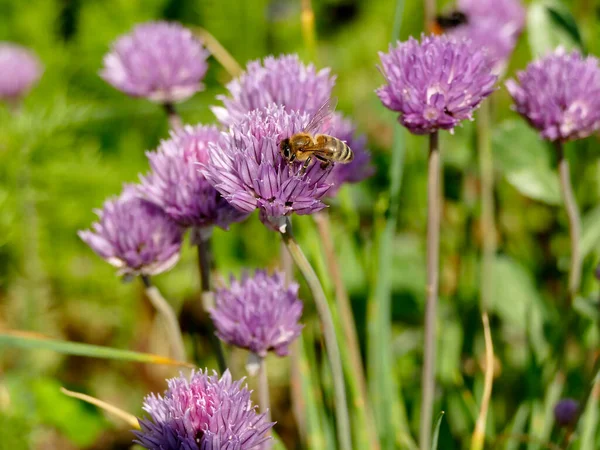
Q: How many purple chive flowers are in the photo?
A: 12